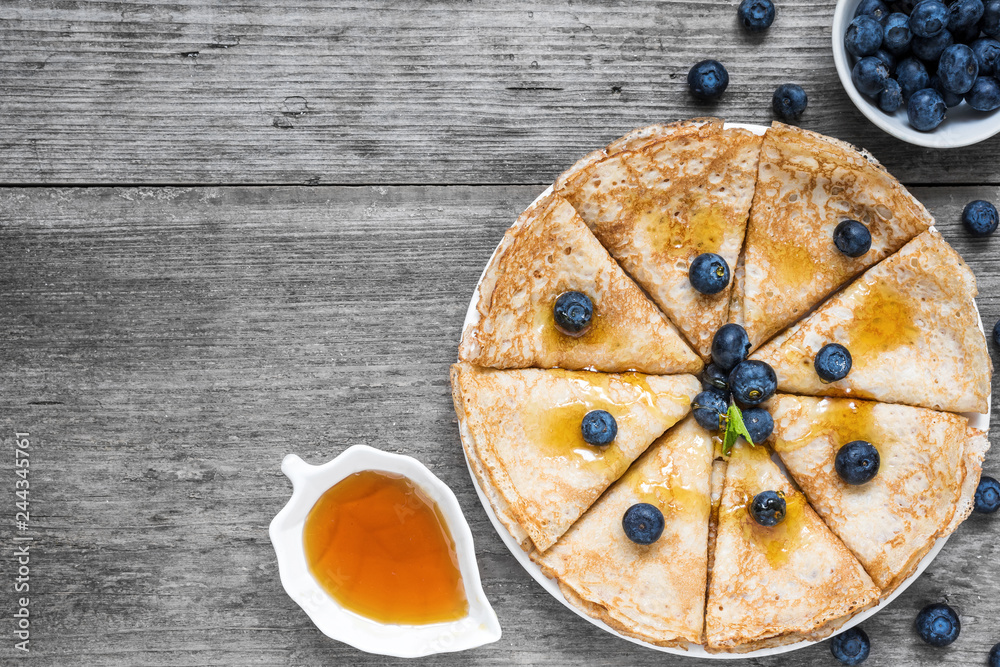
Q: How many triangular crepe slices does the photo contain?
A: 8